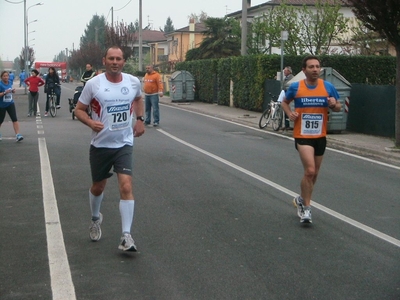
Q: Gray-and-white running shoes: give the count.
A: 4